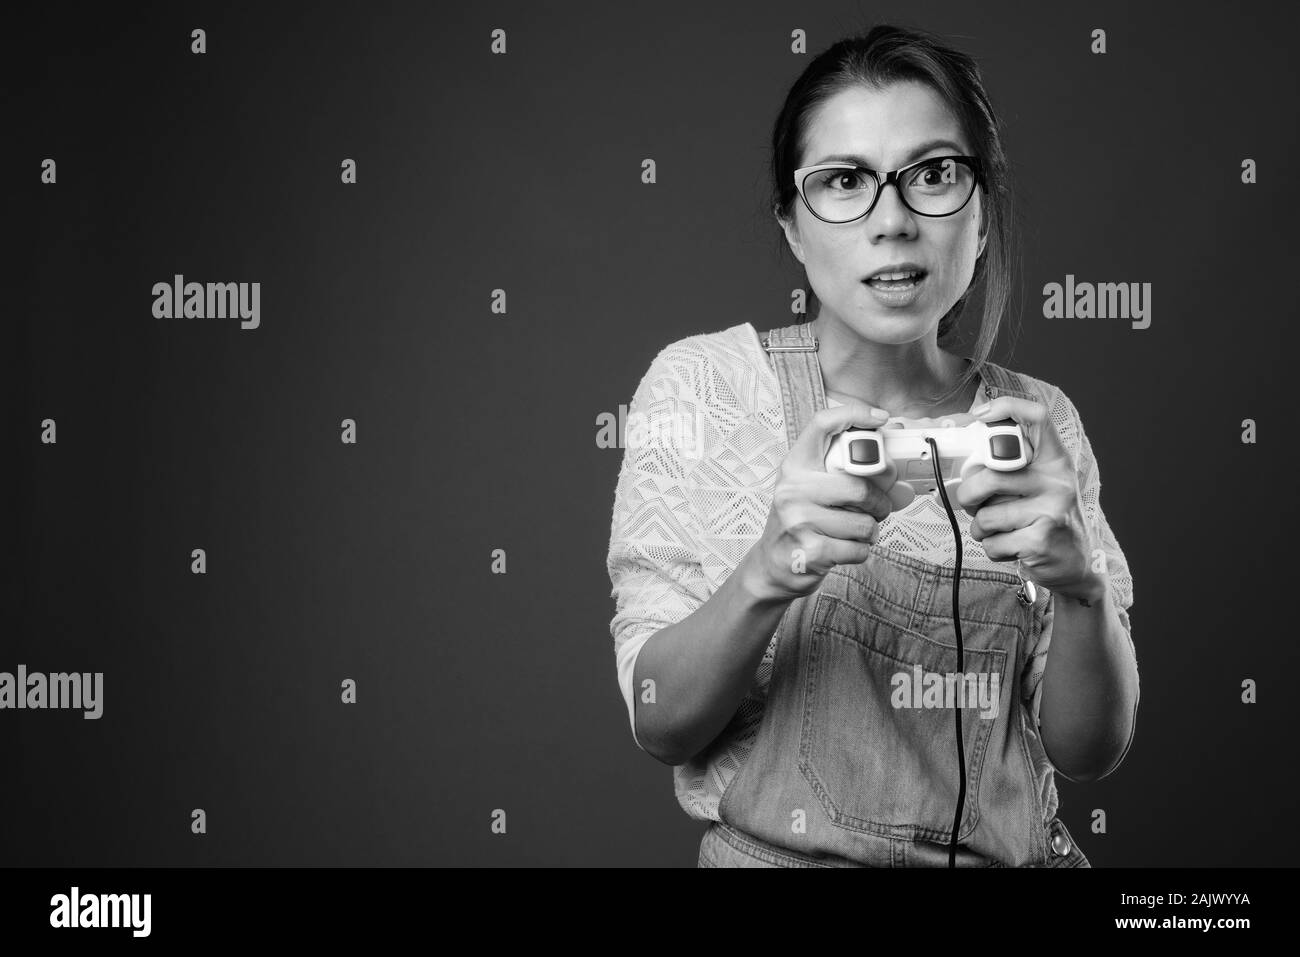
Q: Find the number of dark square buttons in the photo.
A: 2